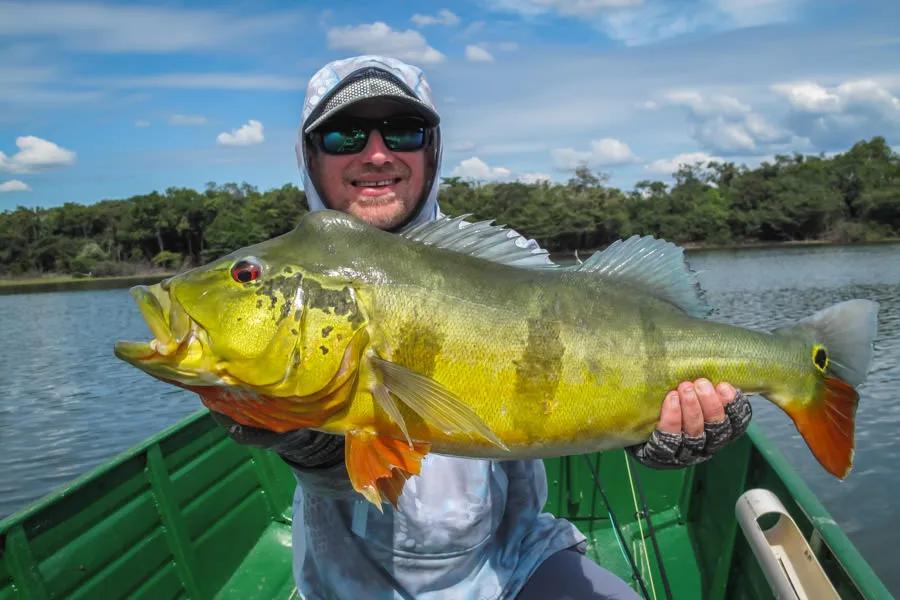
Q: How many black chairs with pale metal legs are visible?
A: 0